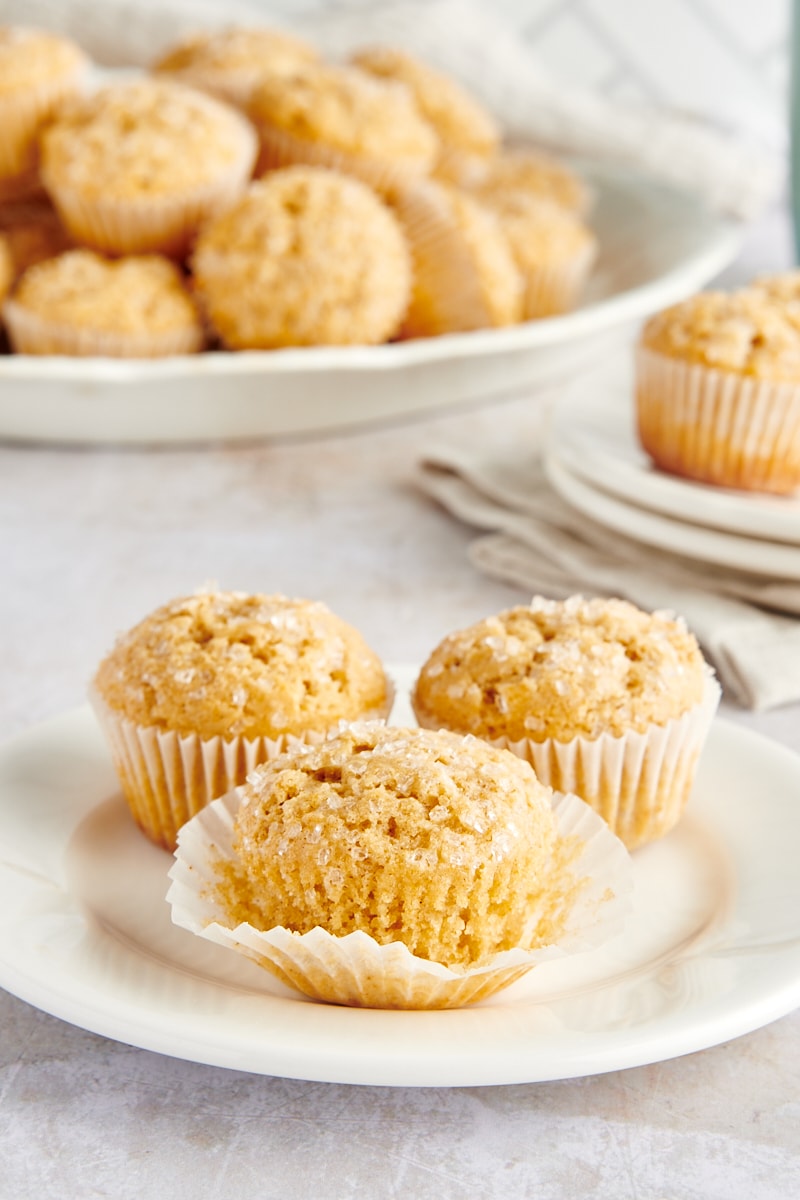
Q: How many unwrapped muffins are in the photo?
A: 1